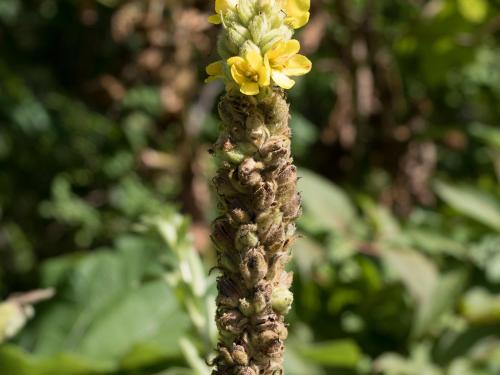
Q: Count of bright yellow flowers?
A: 5